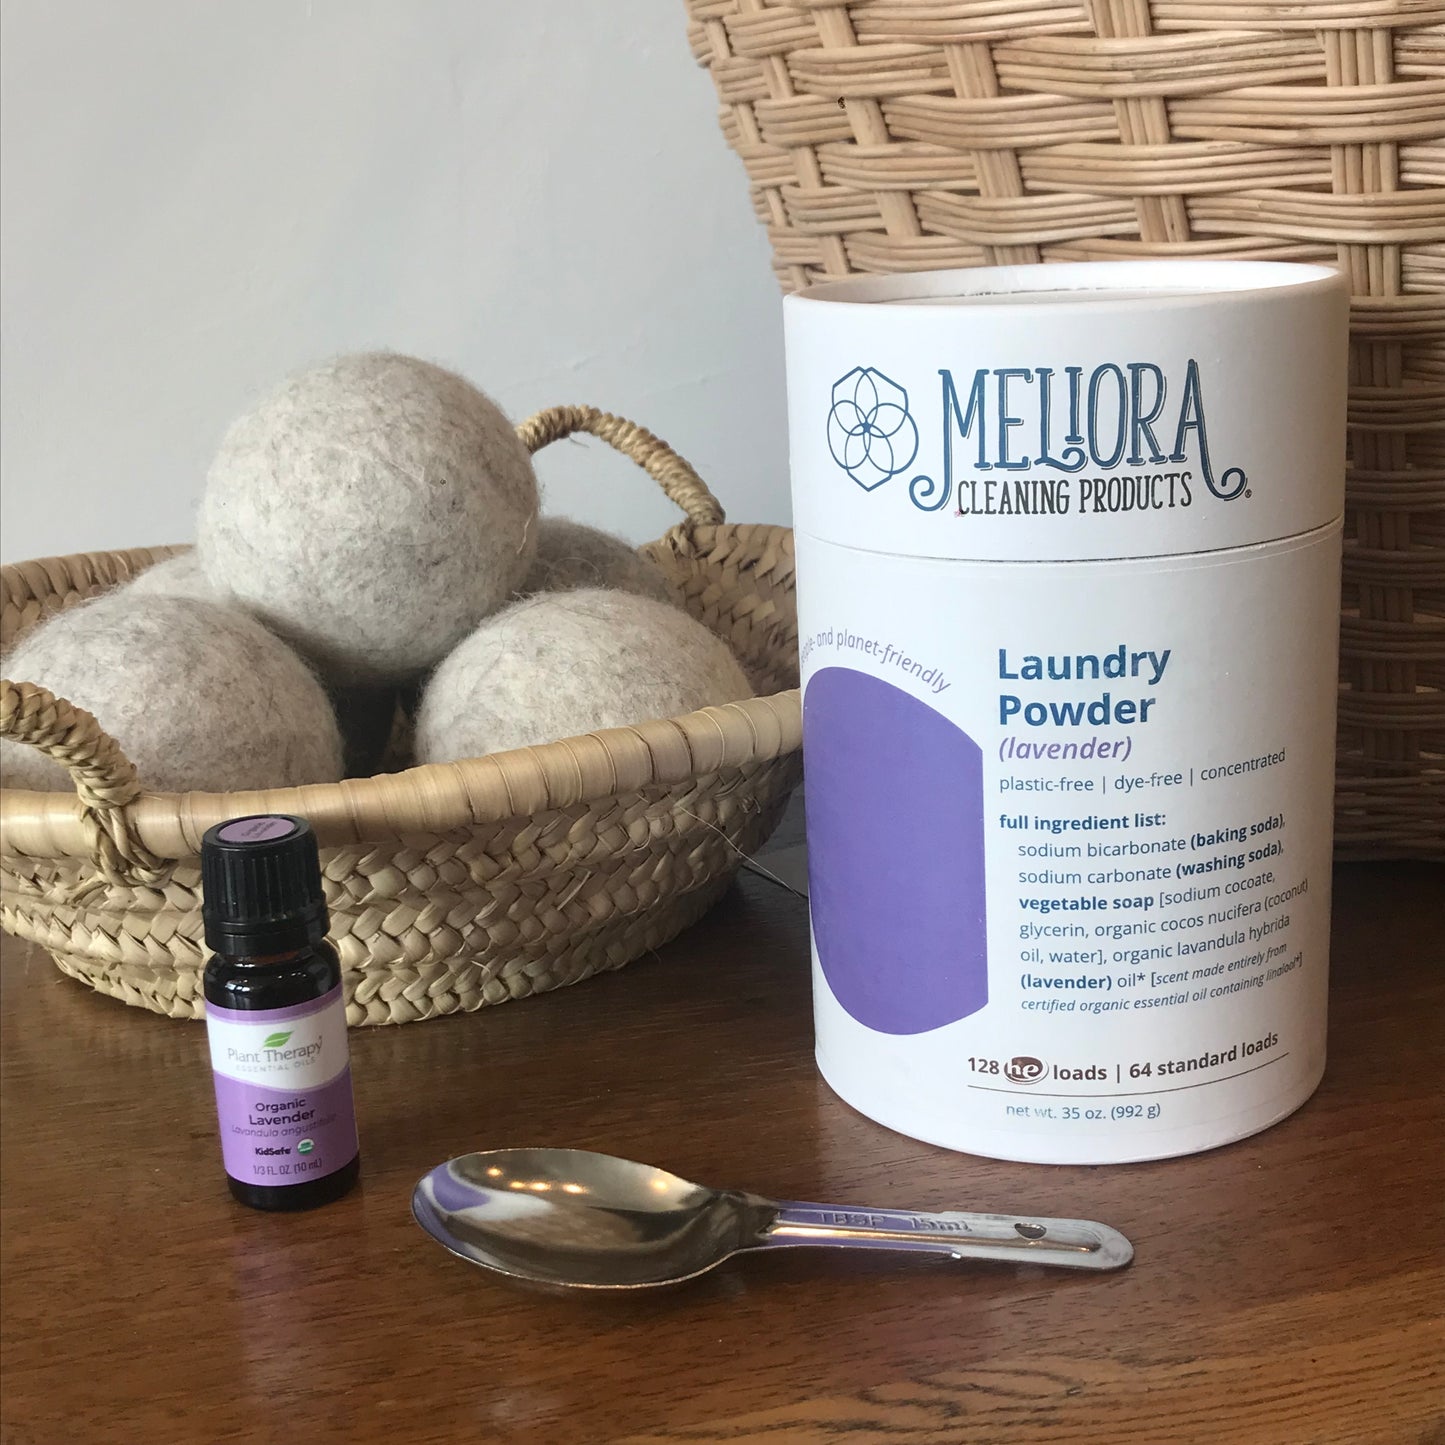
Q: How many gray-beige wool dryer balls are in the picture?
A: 5